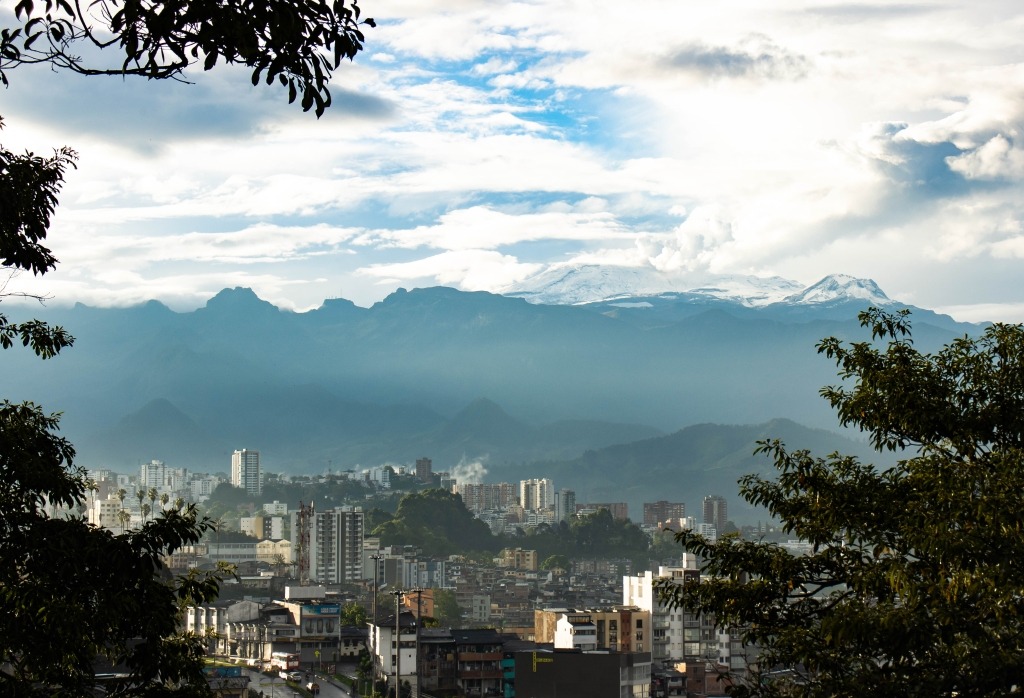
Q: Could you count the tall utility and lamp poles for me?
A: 3